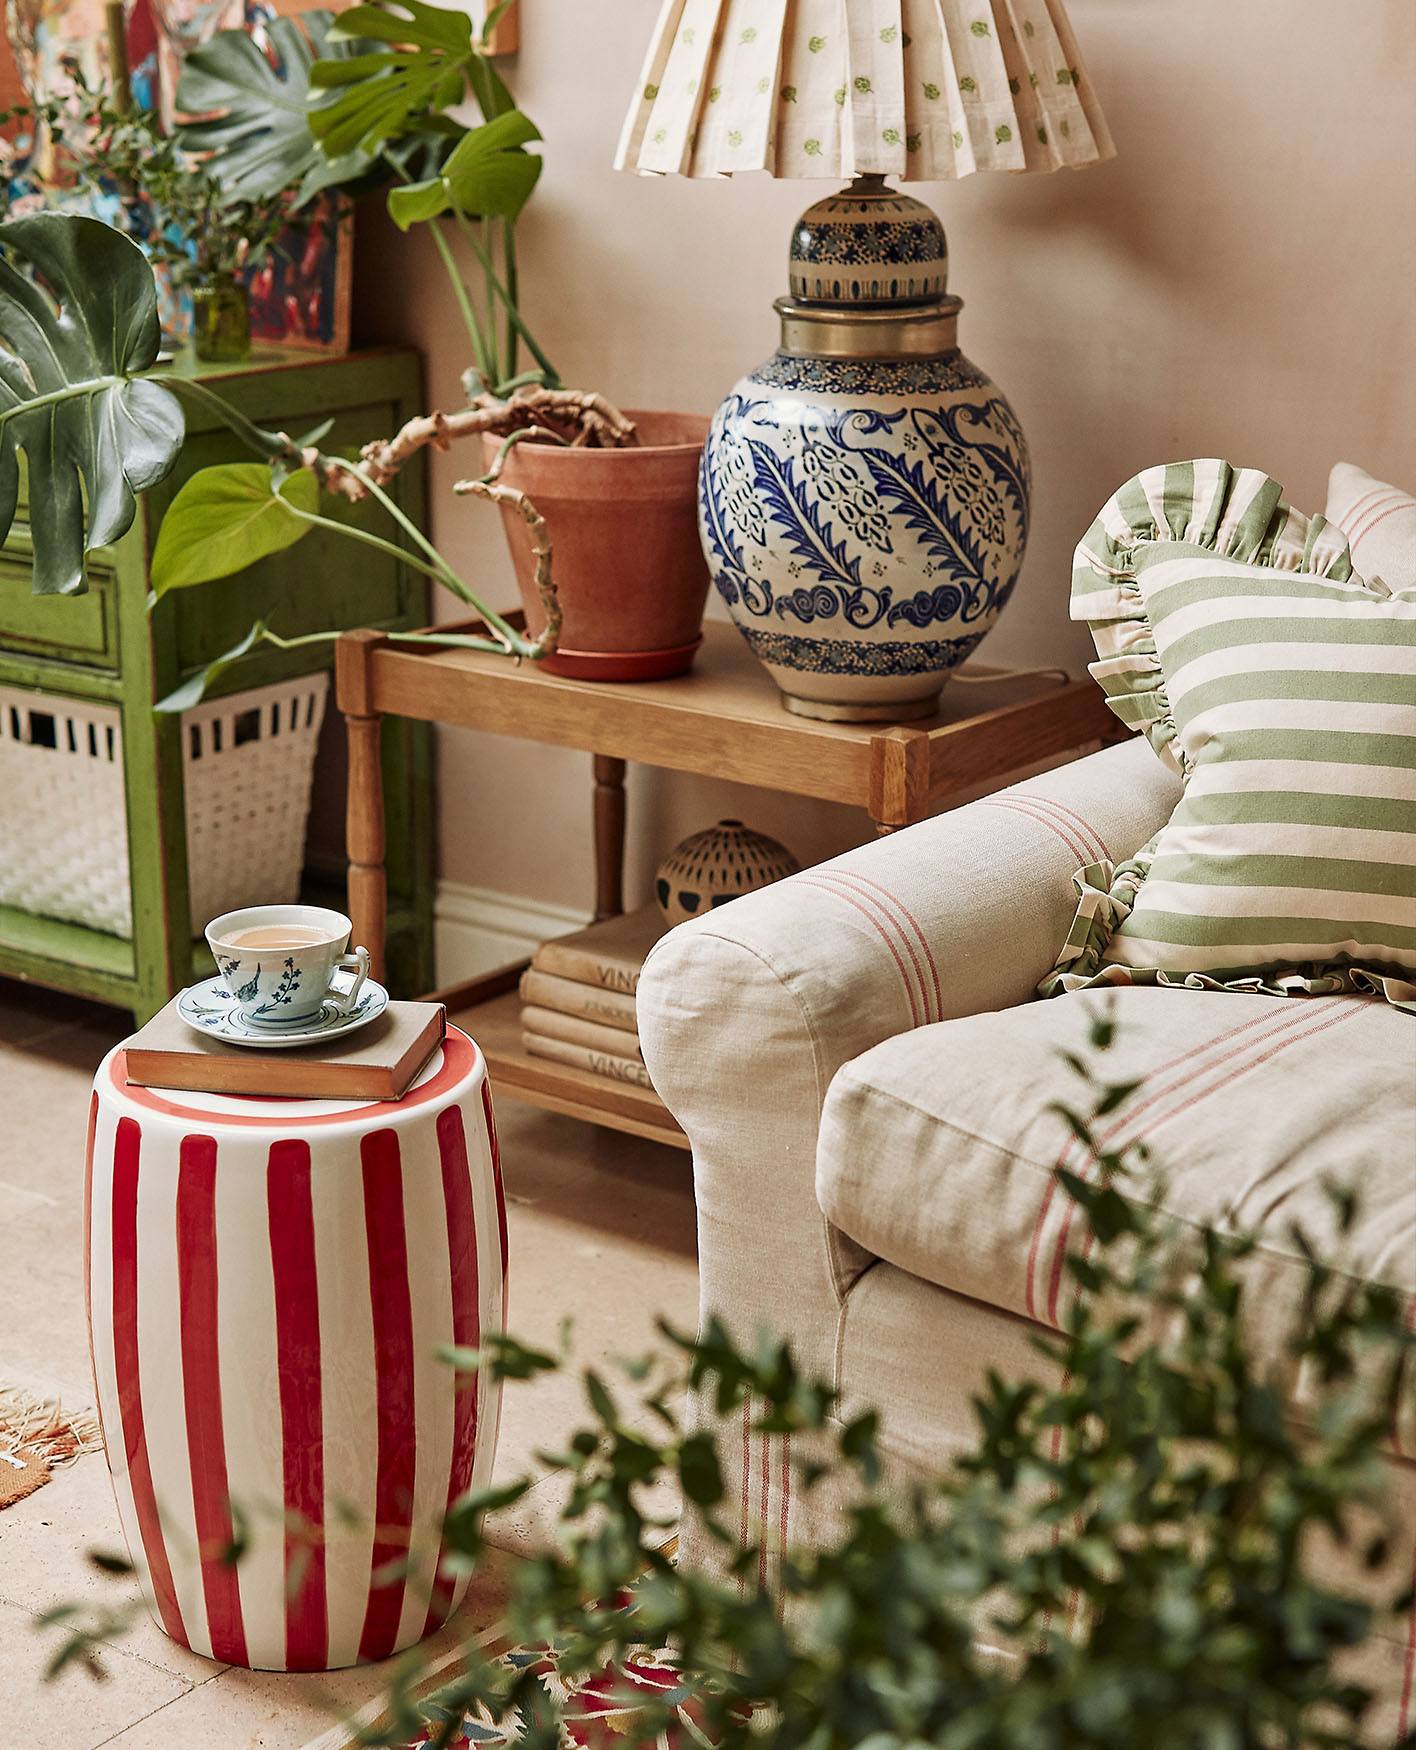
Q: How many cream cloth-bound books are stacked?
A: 4